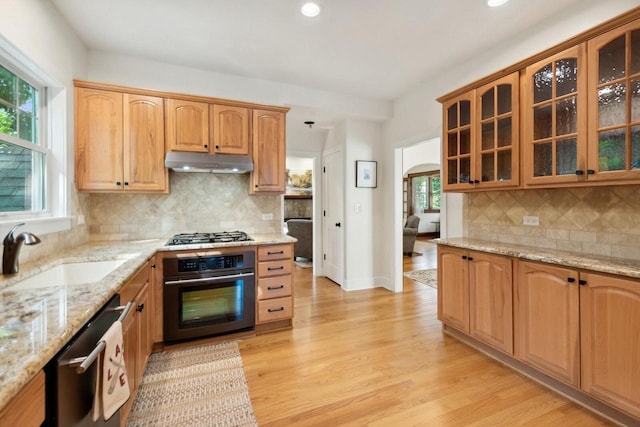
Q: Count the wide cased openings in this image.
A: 2